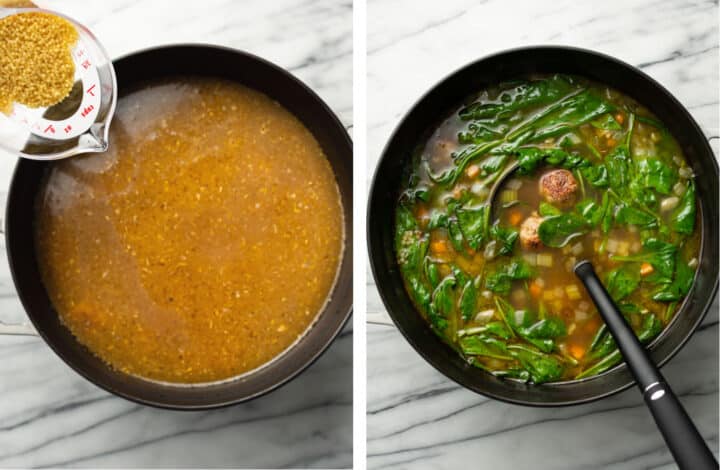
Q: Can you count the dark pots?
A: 2